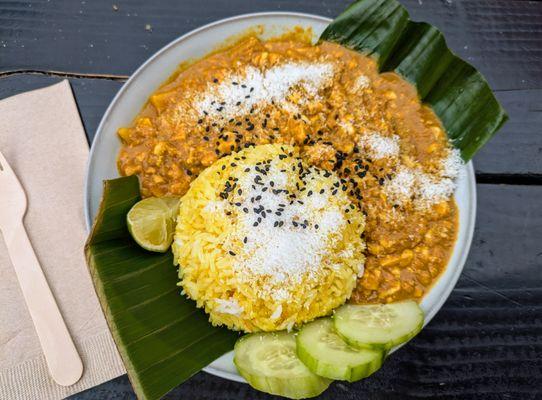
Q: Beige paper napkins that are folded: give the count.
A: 1